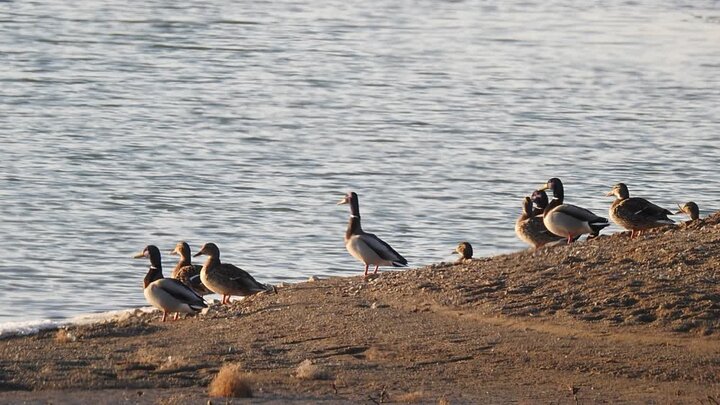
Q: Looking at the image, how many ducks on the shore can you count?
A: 10